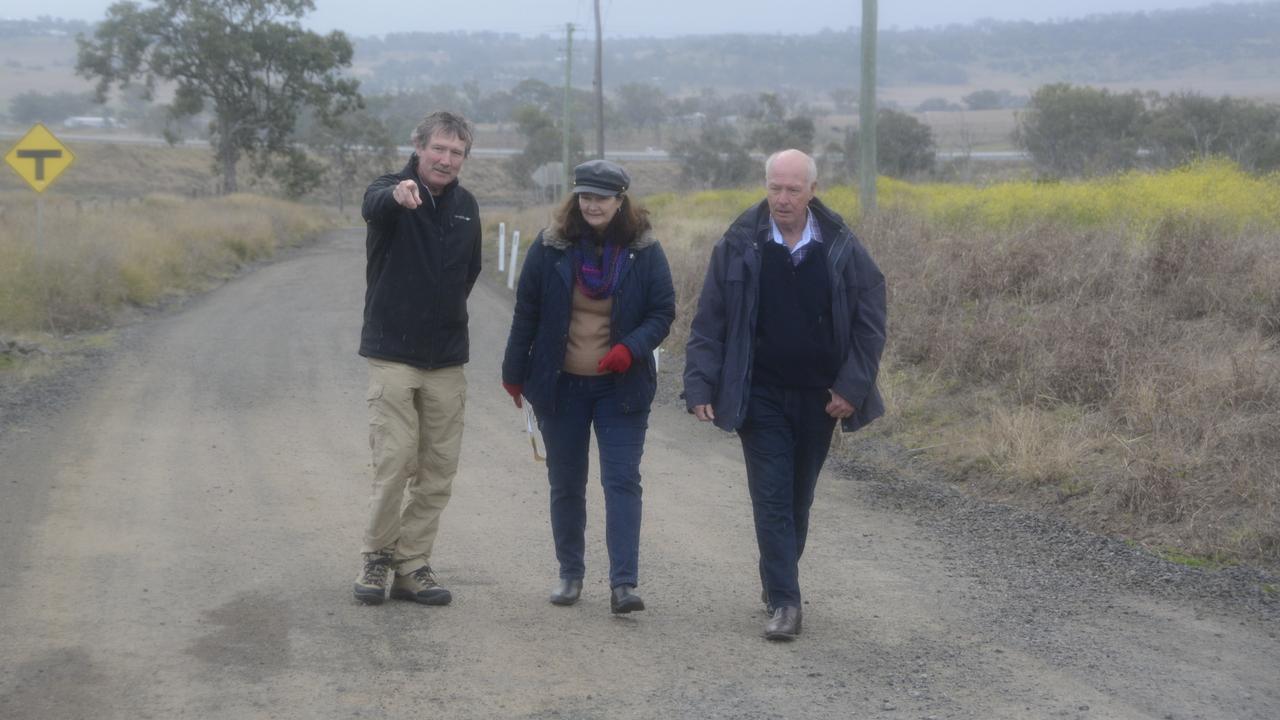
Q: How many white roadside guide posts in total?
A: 2